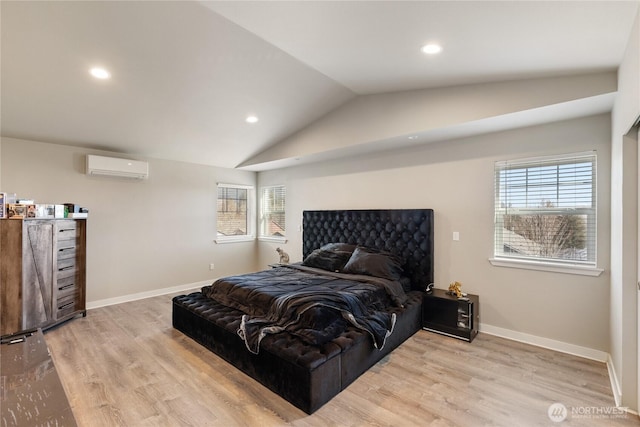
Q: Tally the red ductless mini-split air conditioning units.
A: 0